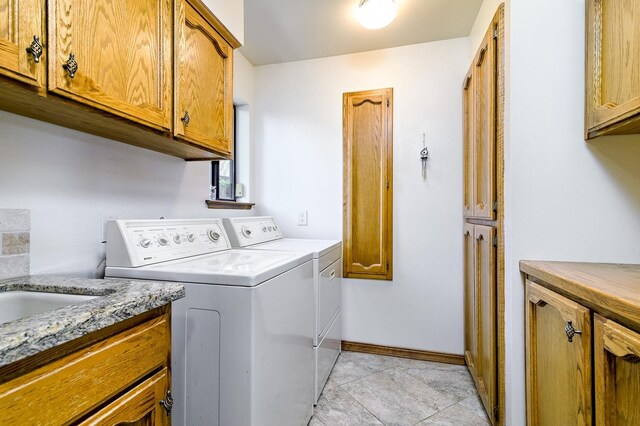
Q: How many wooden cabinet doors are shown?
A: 12